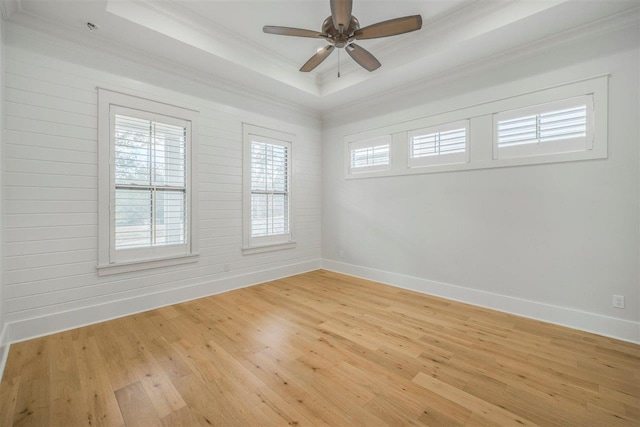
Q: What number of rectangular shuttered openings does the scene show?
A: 5